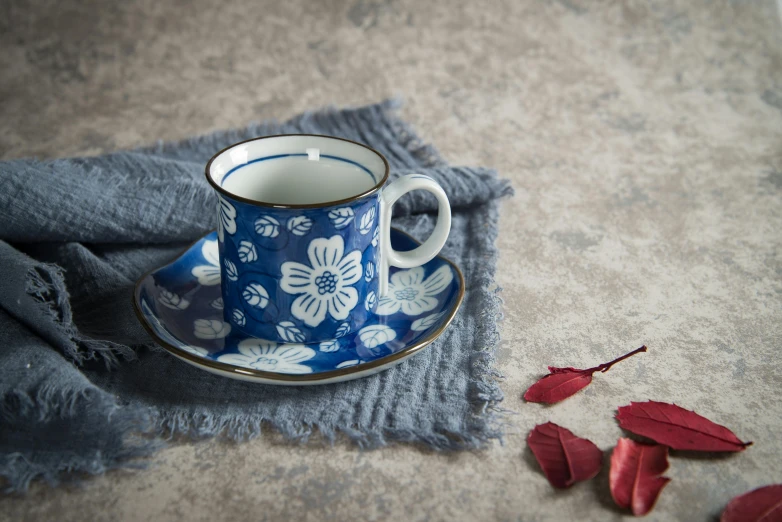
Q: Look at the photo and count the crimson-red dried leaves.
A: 5